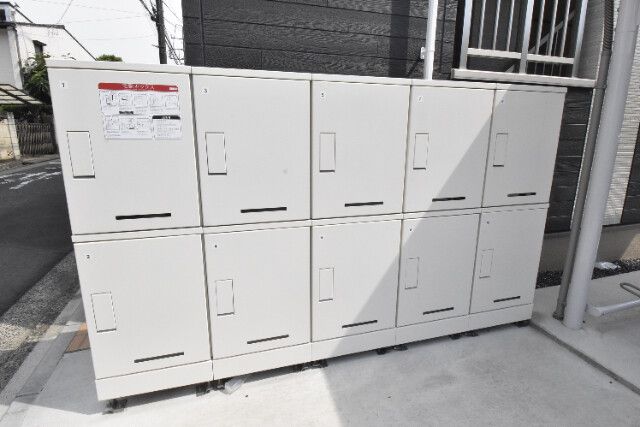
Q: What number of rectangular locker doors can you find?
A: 10